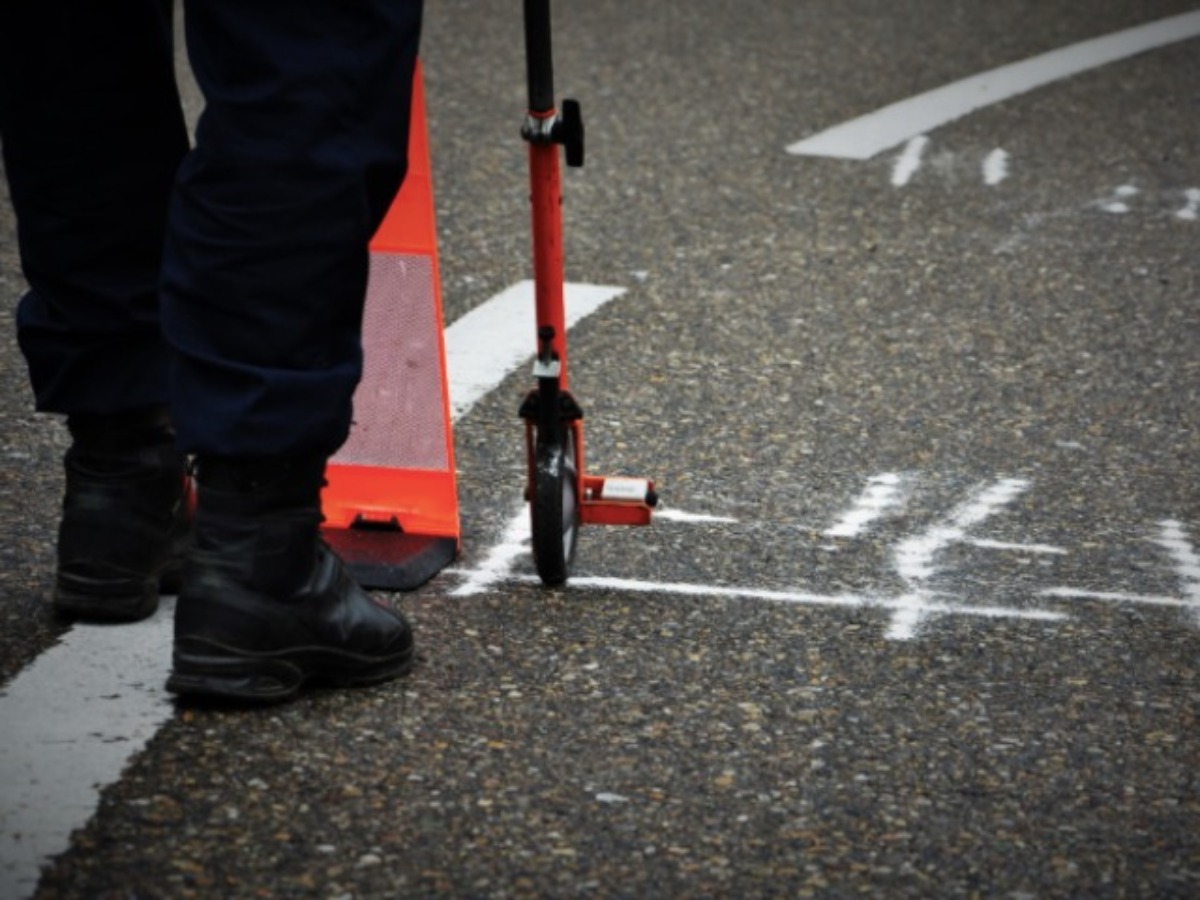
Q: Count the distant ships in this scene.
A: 0